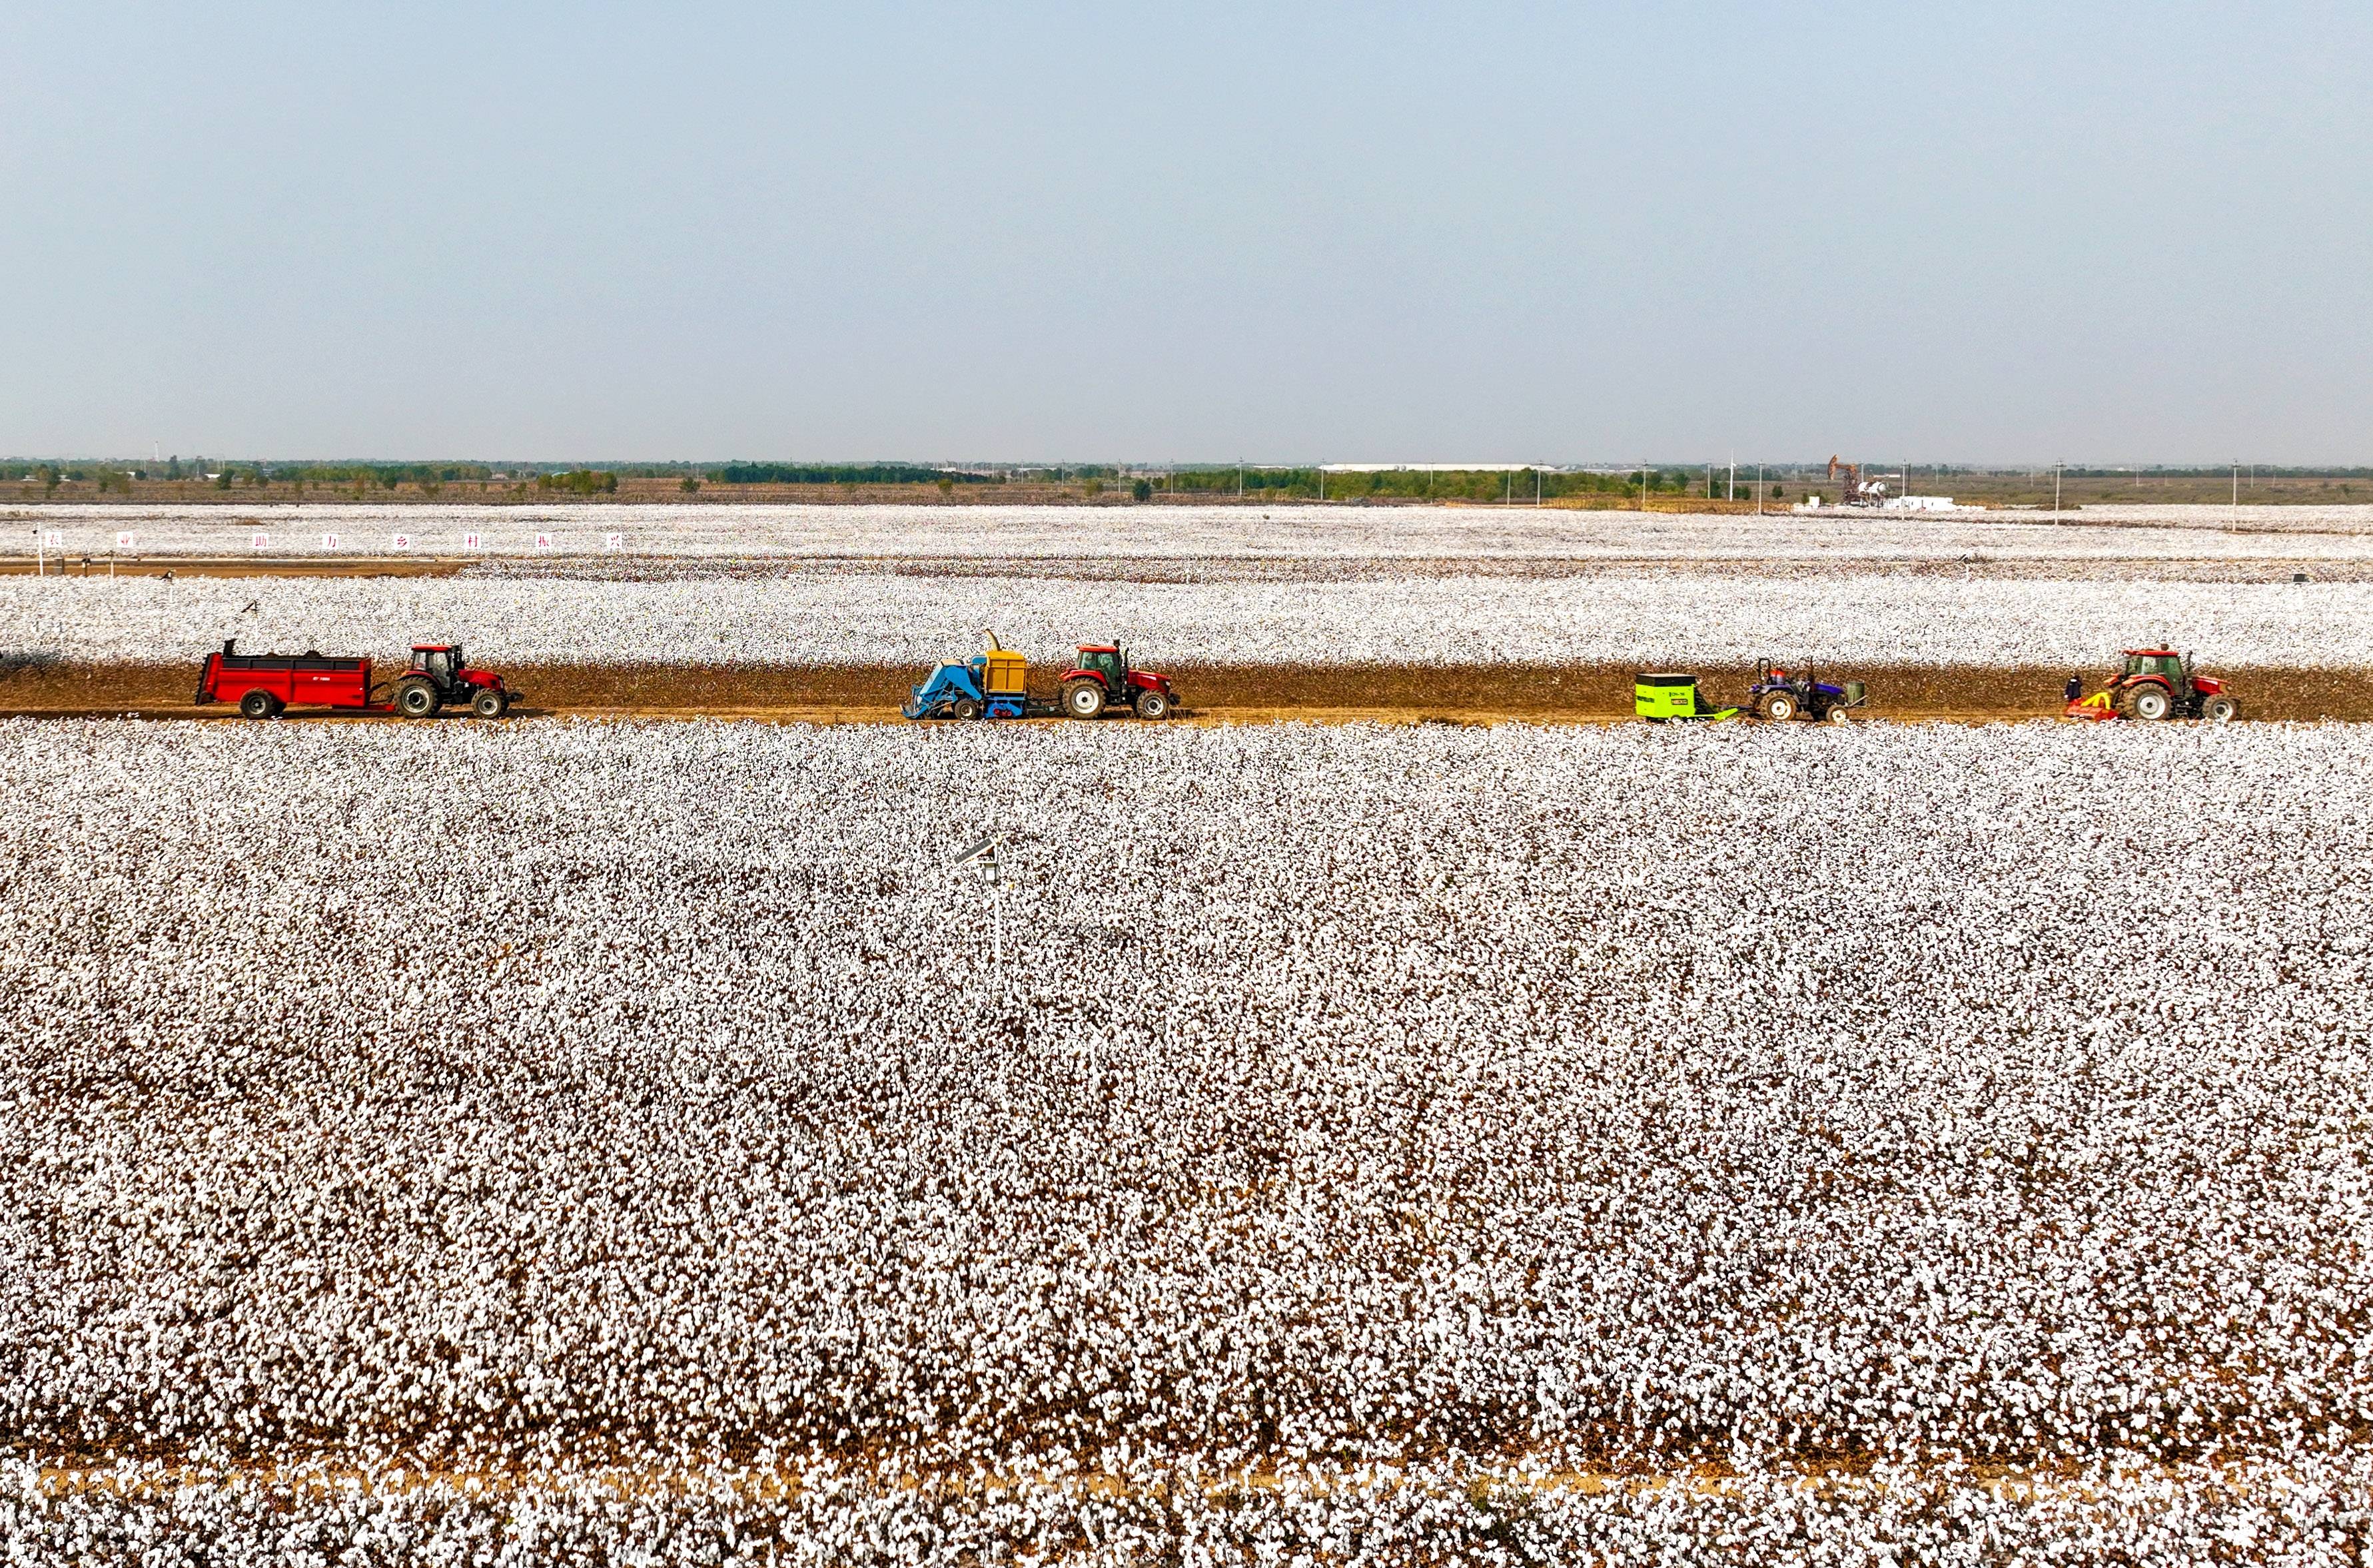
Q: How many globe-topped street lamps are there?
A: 0